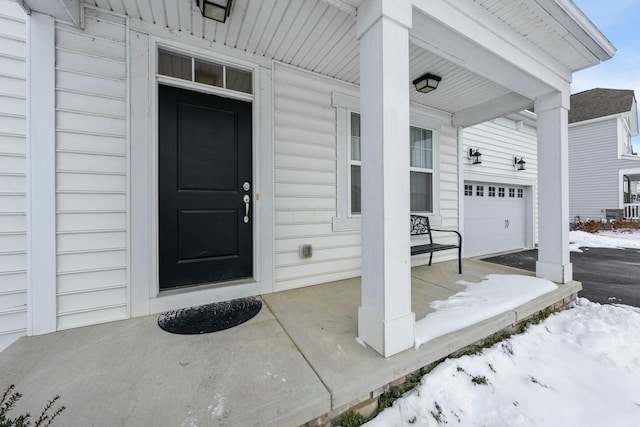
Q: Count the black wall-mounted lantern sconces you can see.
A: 2